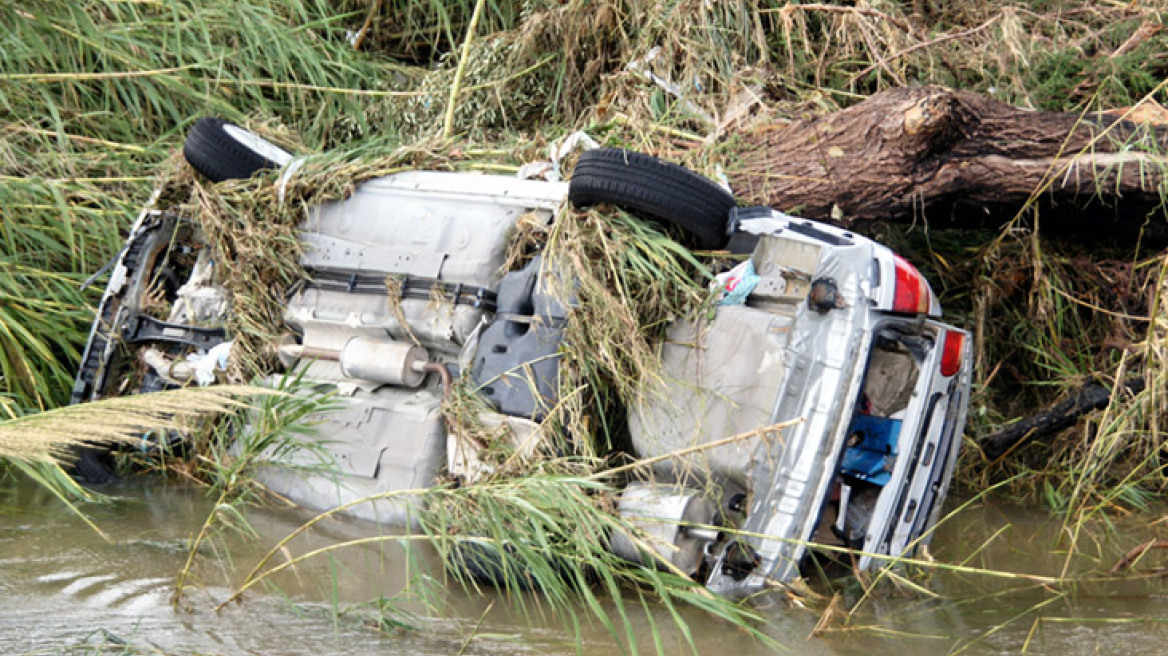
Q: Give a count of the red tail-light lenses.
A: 2